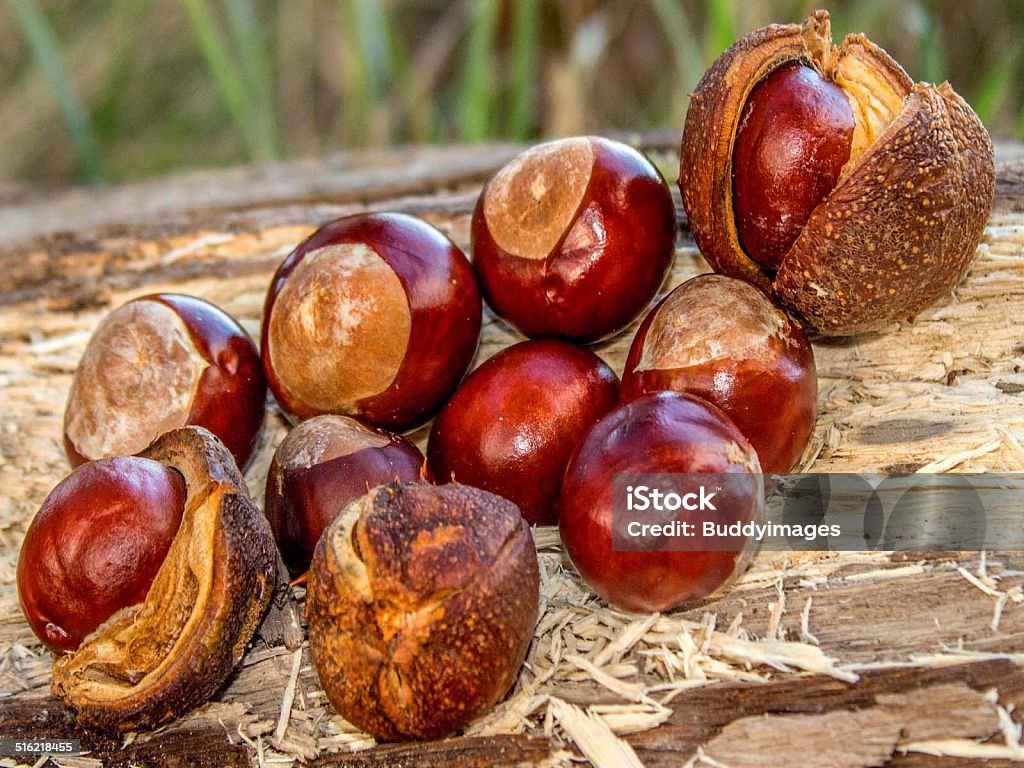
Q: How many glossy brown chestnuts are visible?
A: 9